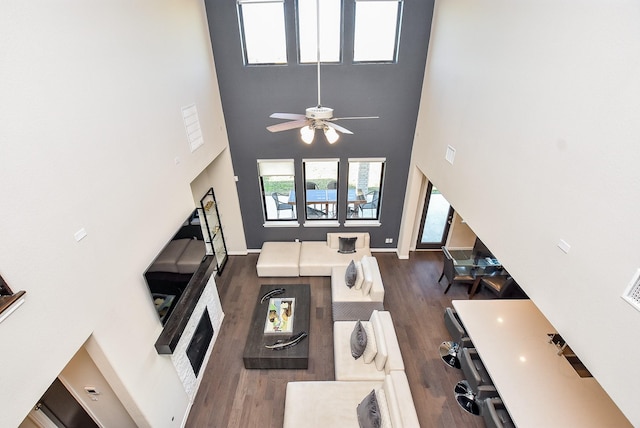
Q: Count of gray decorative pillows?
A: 4